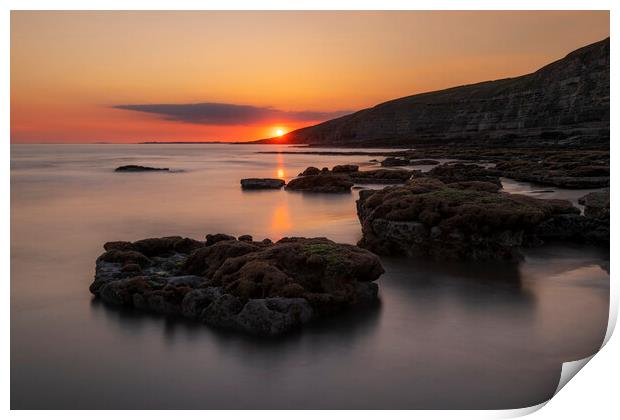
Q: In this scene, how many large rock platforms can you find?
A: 2